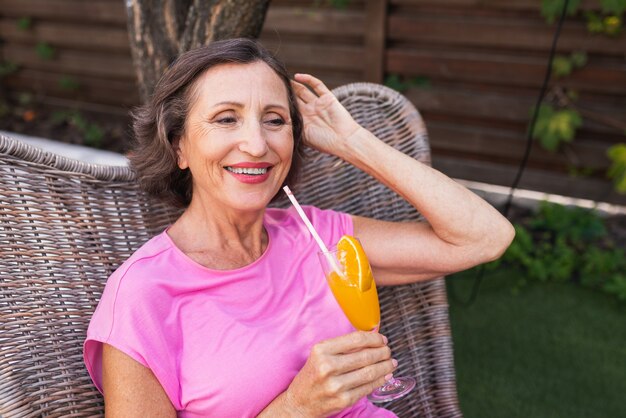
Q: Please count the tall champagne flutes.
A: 1